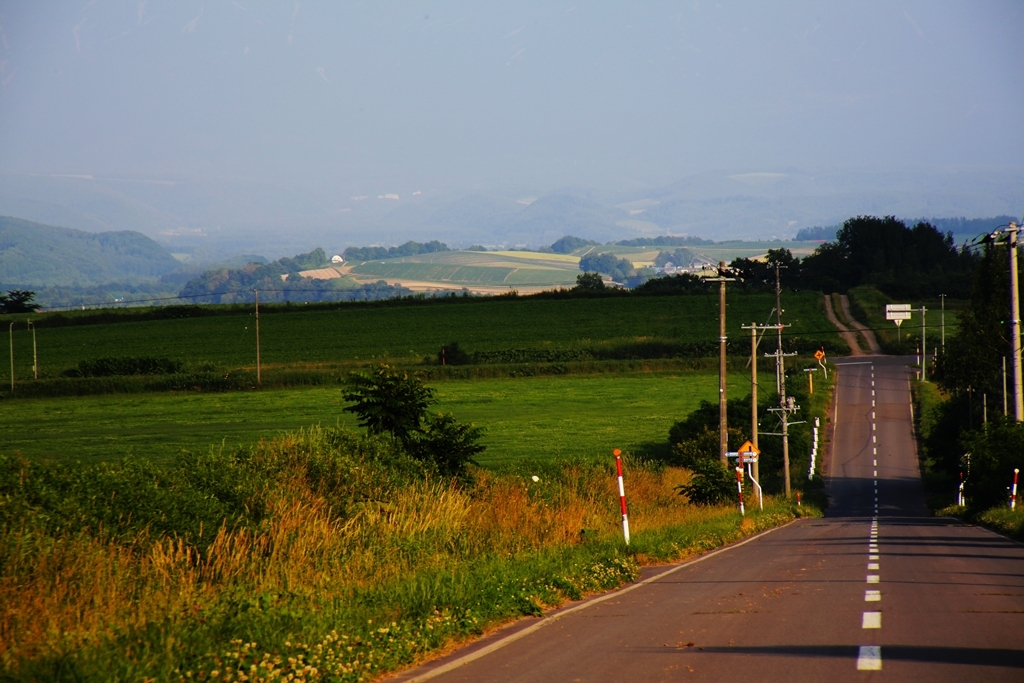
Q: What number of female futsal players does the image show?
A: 0